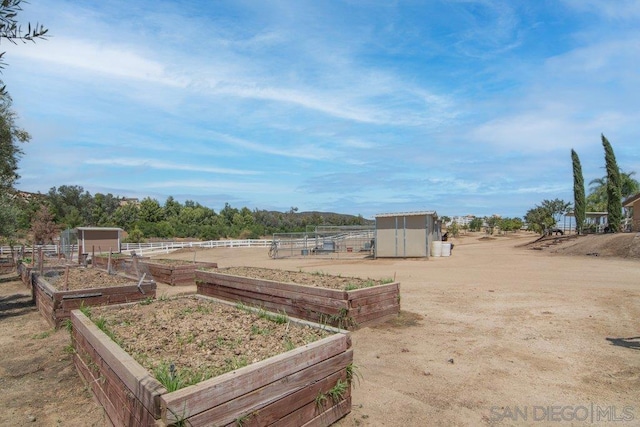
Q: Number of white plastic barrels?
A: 2